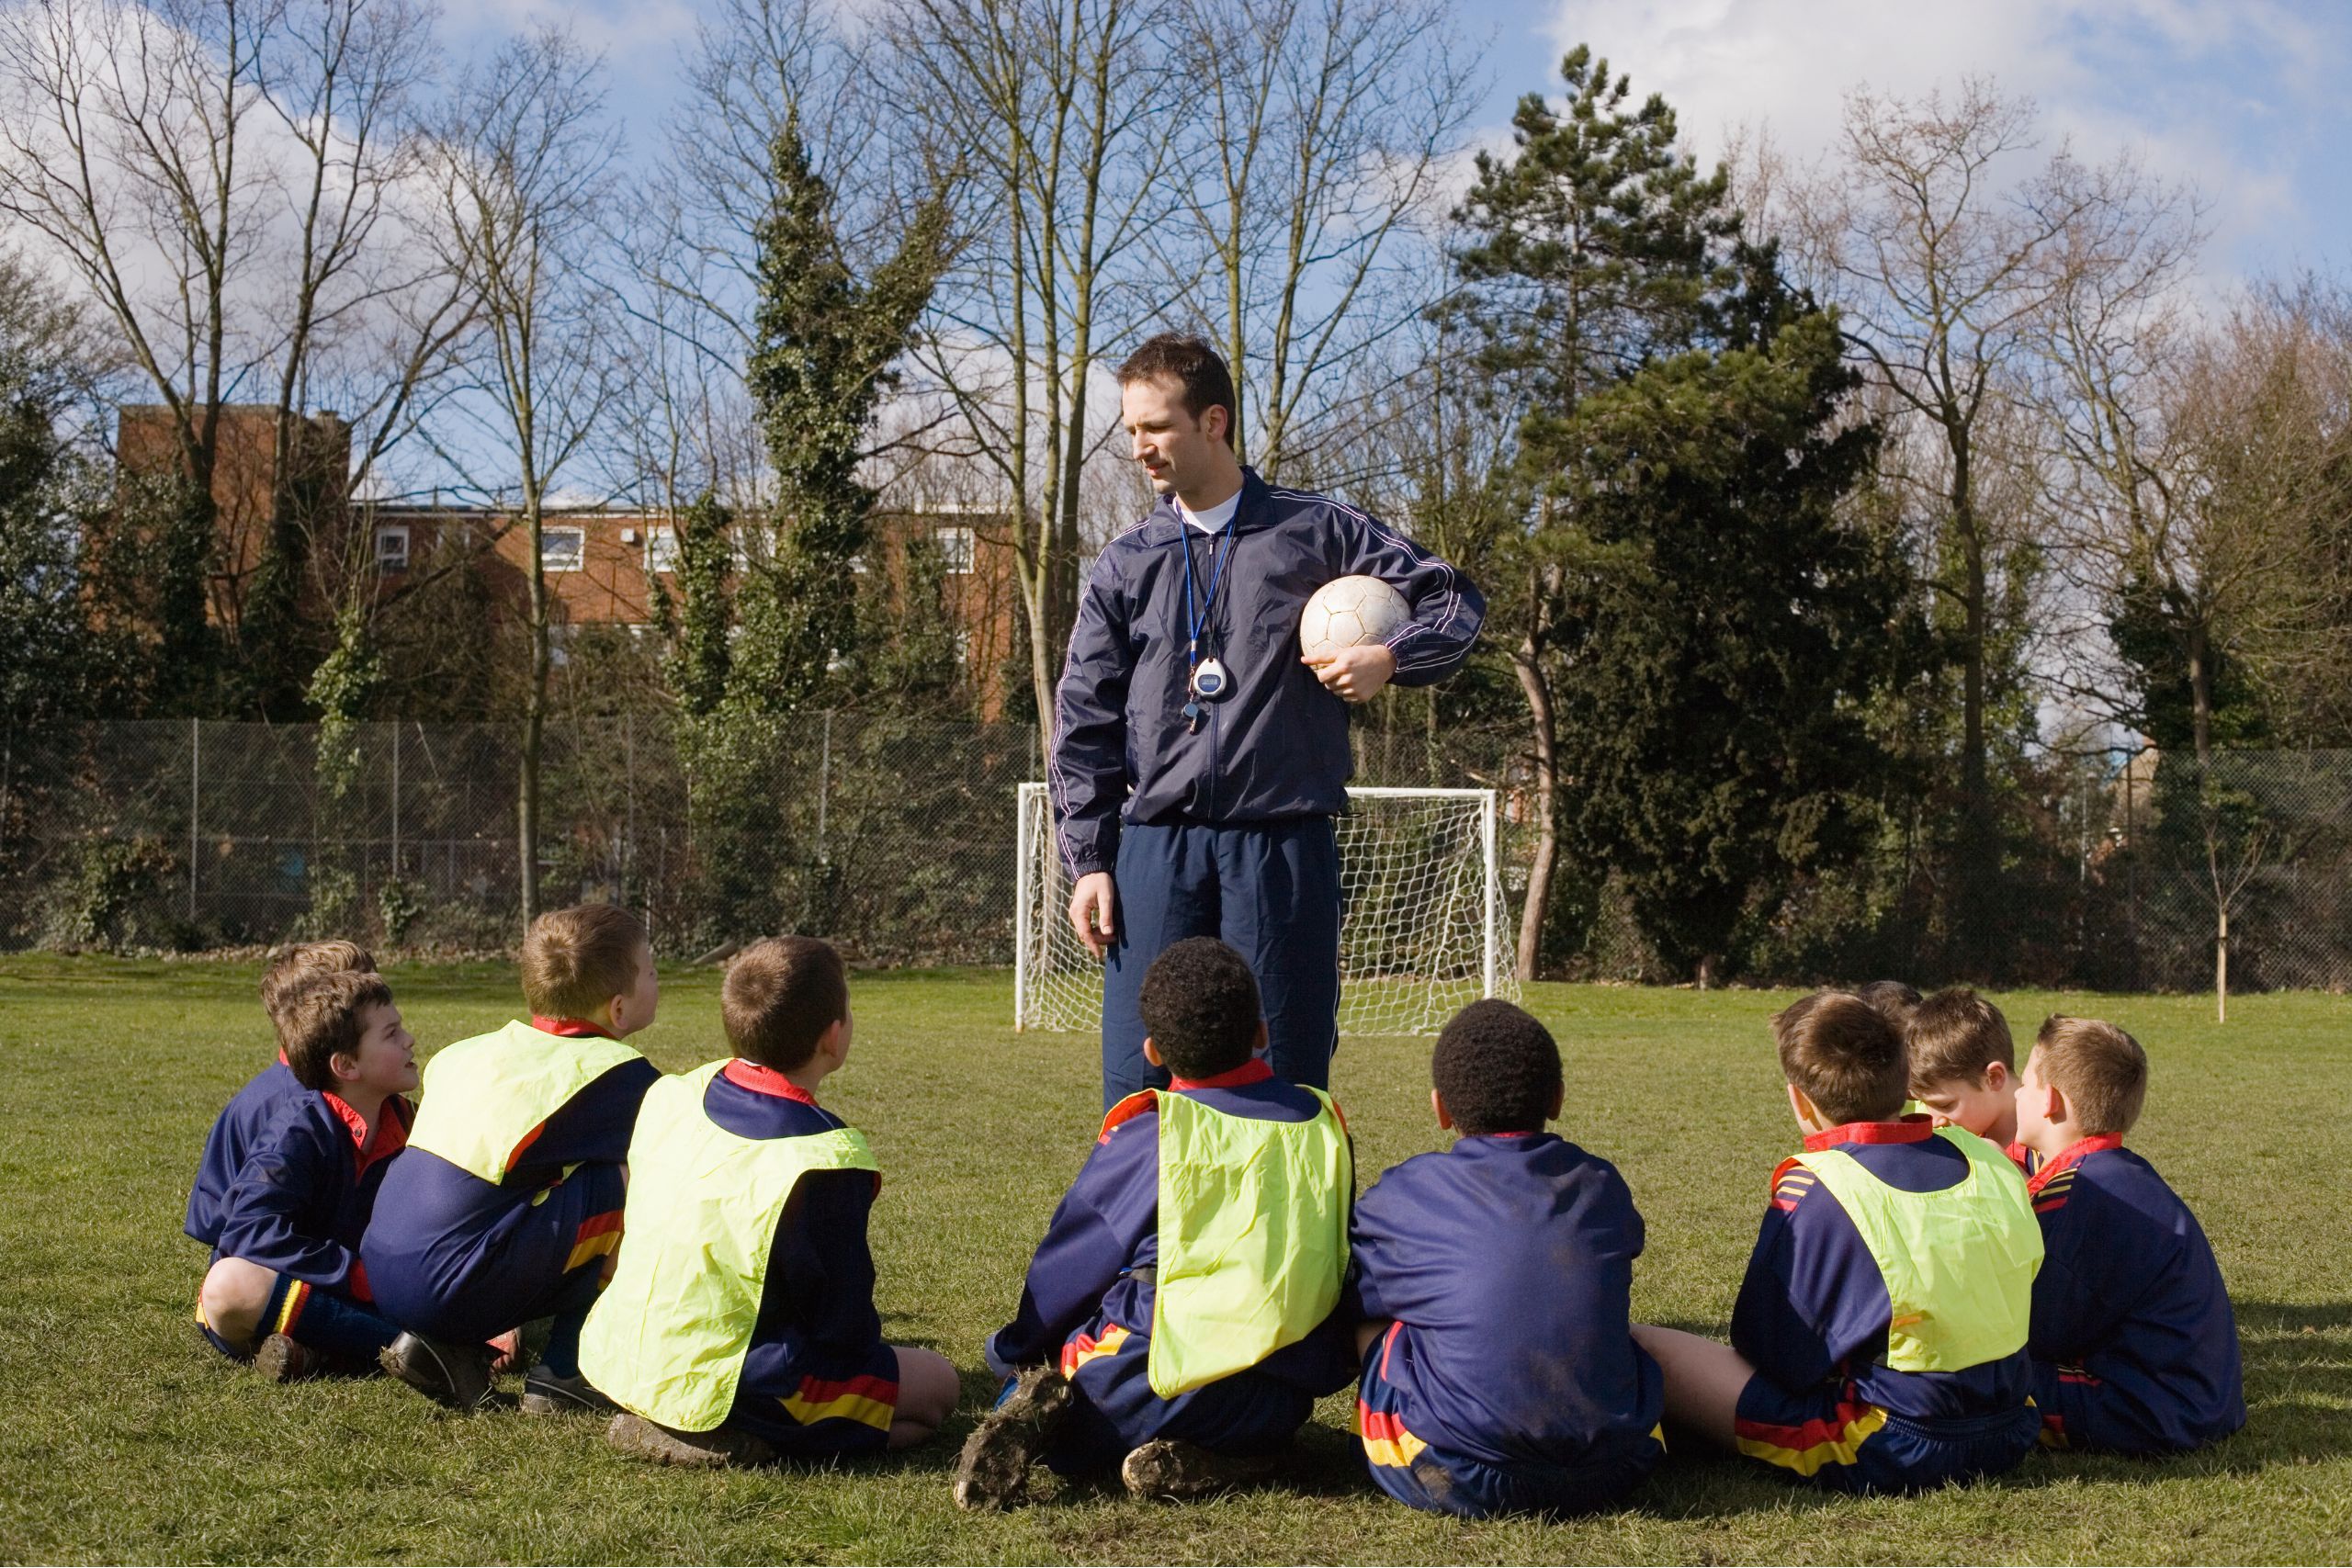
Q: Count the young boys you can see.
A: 10